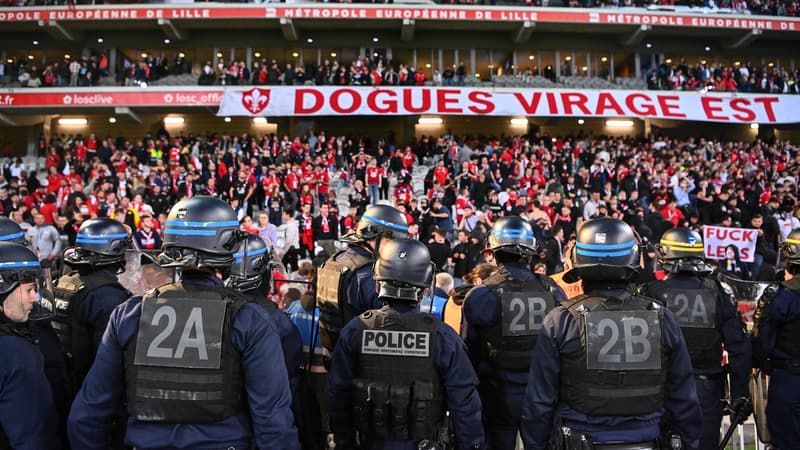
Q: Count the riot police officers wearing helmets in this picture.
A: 11